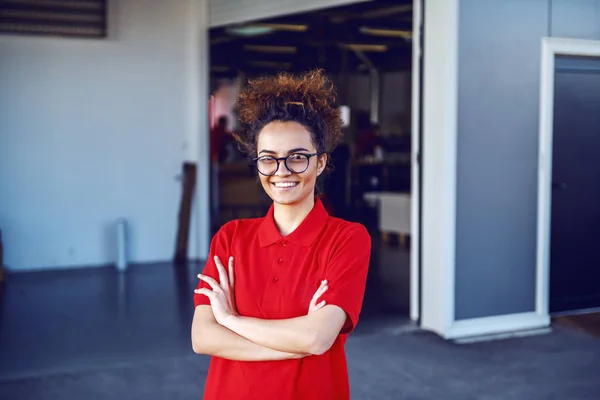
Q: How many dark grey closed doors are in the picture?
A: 1